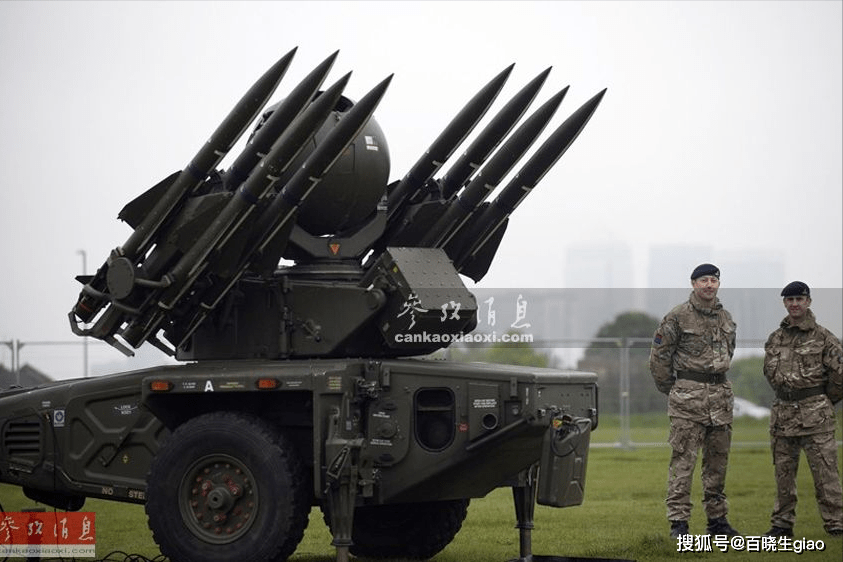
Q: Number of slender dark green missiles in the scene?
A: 8